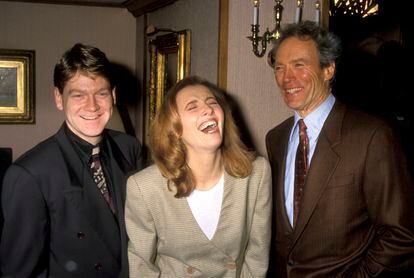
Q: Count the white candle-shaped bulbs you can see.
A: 3